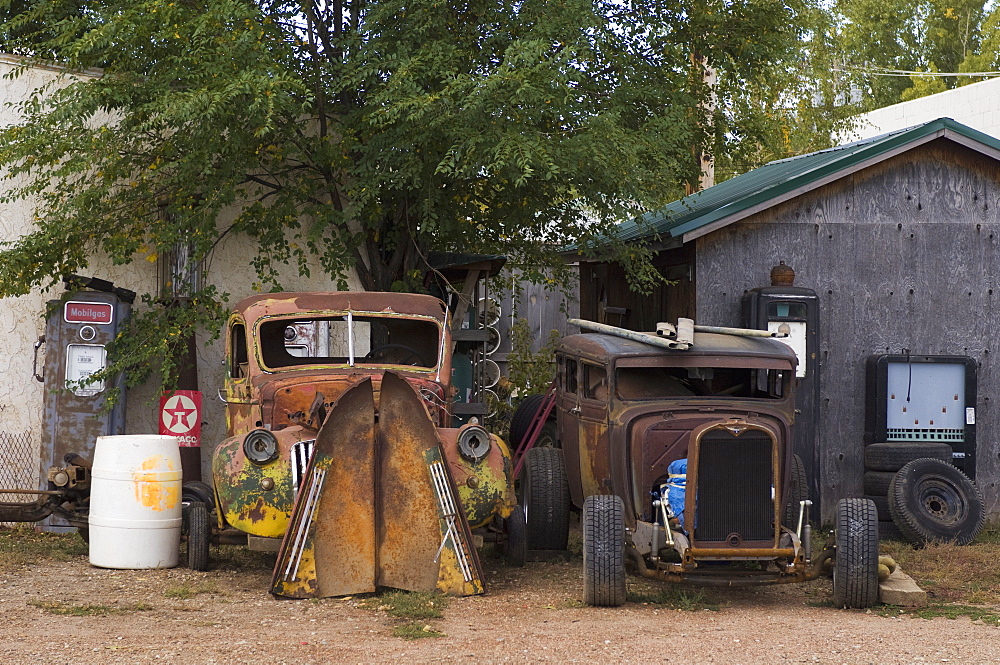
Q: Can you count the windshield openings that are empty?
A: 2